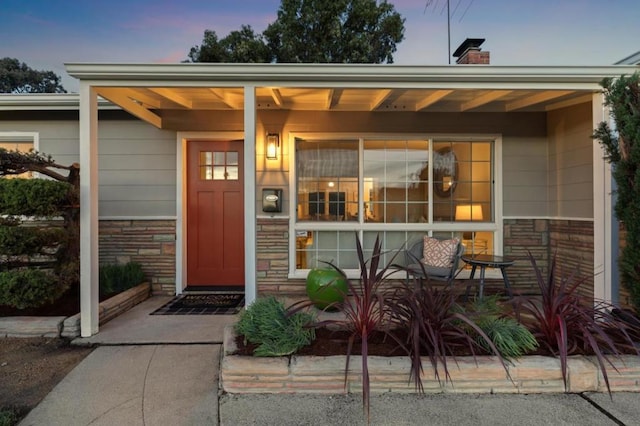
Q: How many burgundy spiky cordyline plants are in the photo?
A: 3